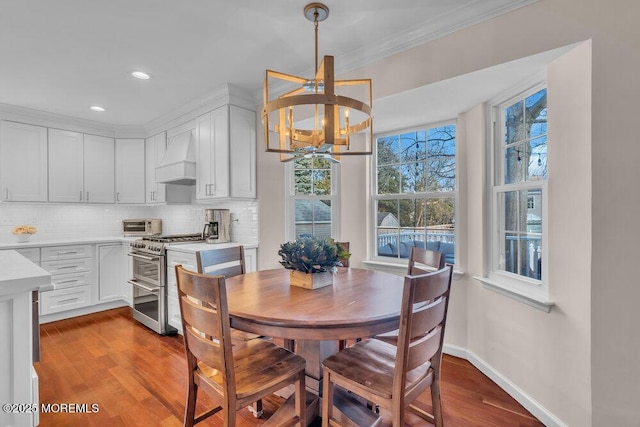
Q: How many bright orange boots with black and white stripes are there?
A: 0